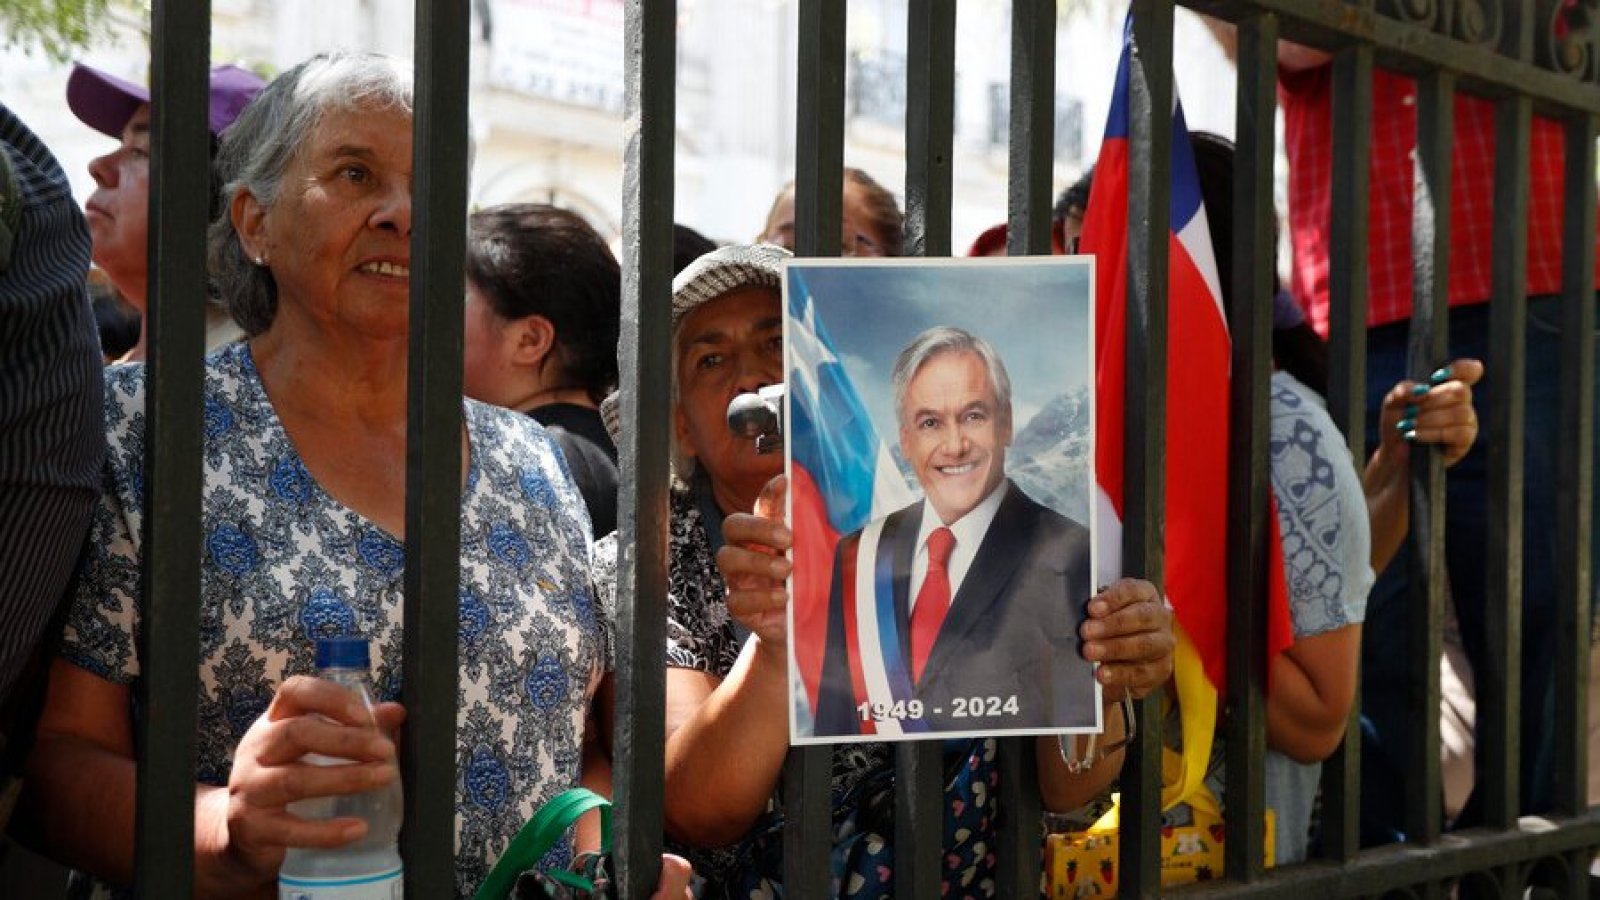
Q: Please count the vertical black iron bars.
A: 12